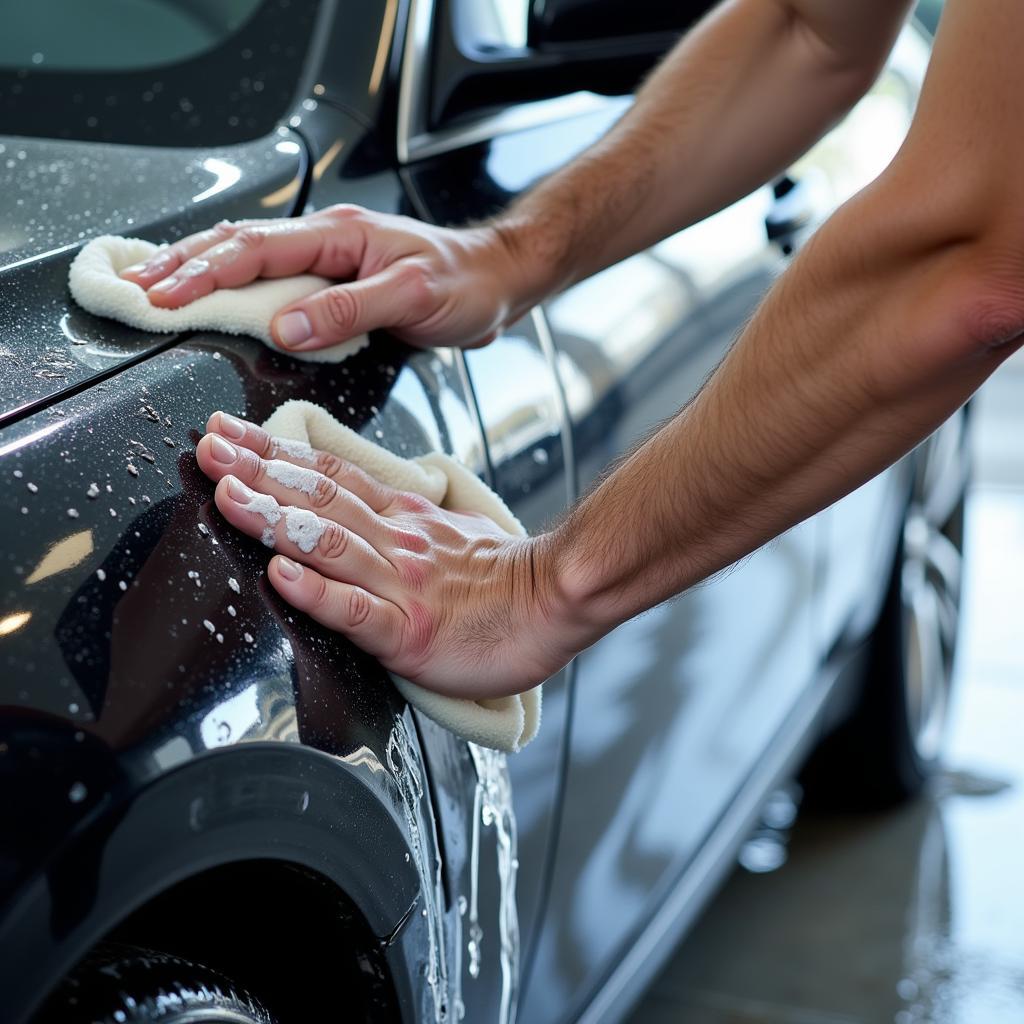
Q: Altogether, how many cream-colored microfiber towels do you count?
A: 2